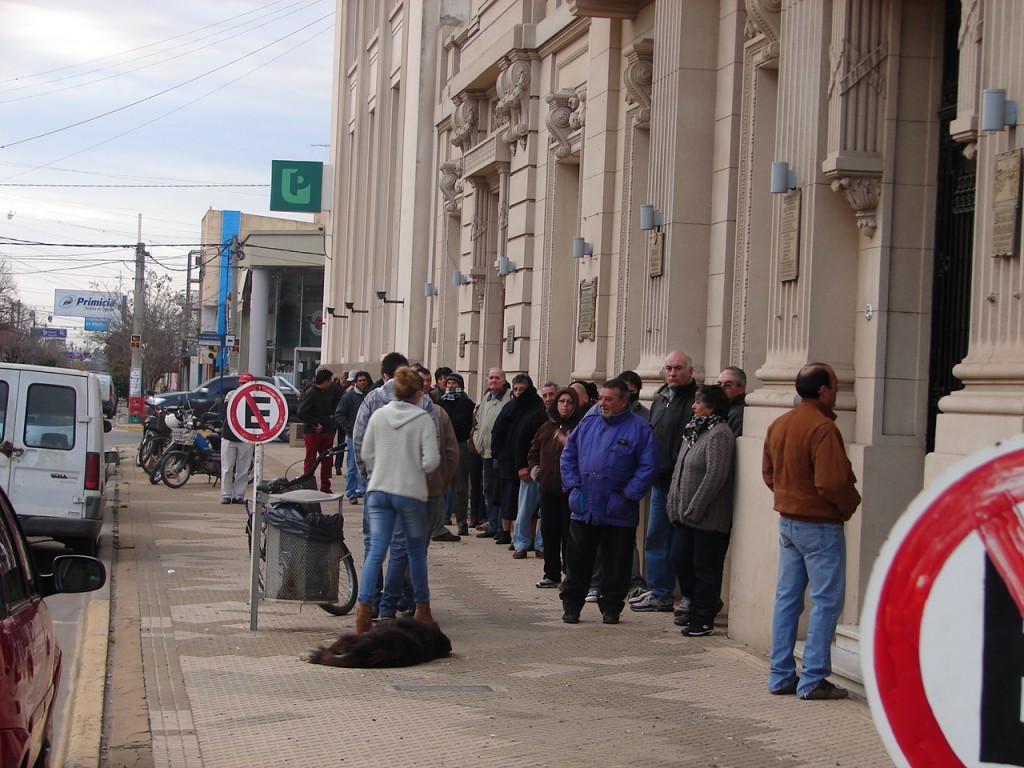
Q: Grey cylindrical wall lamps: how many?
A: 7